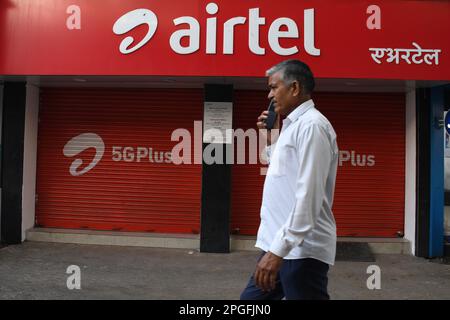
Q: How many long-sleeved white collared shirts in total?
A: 1